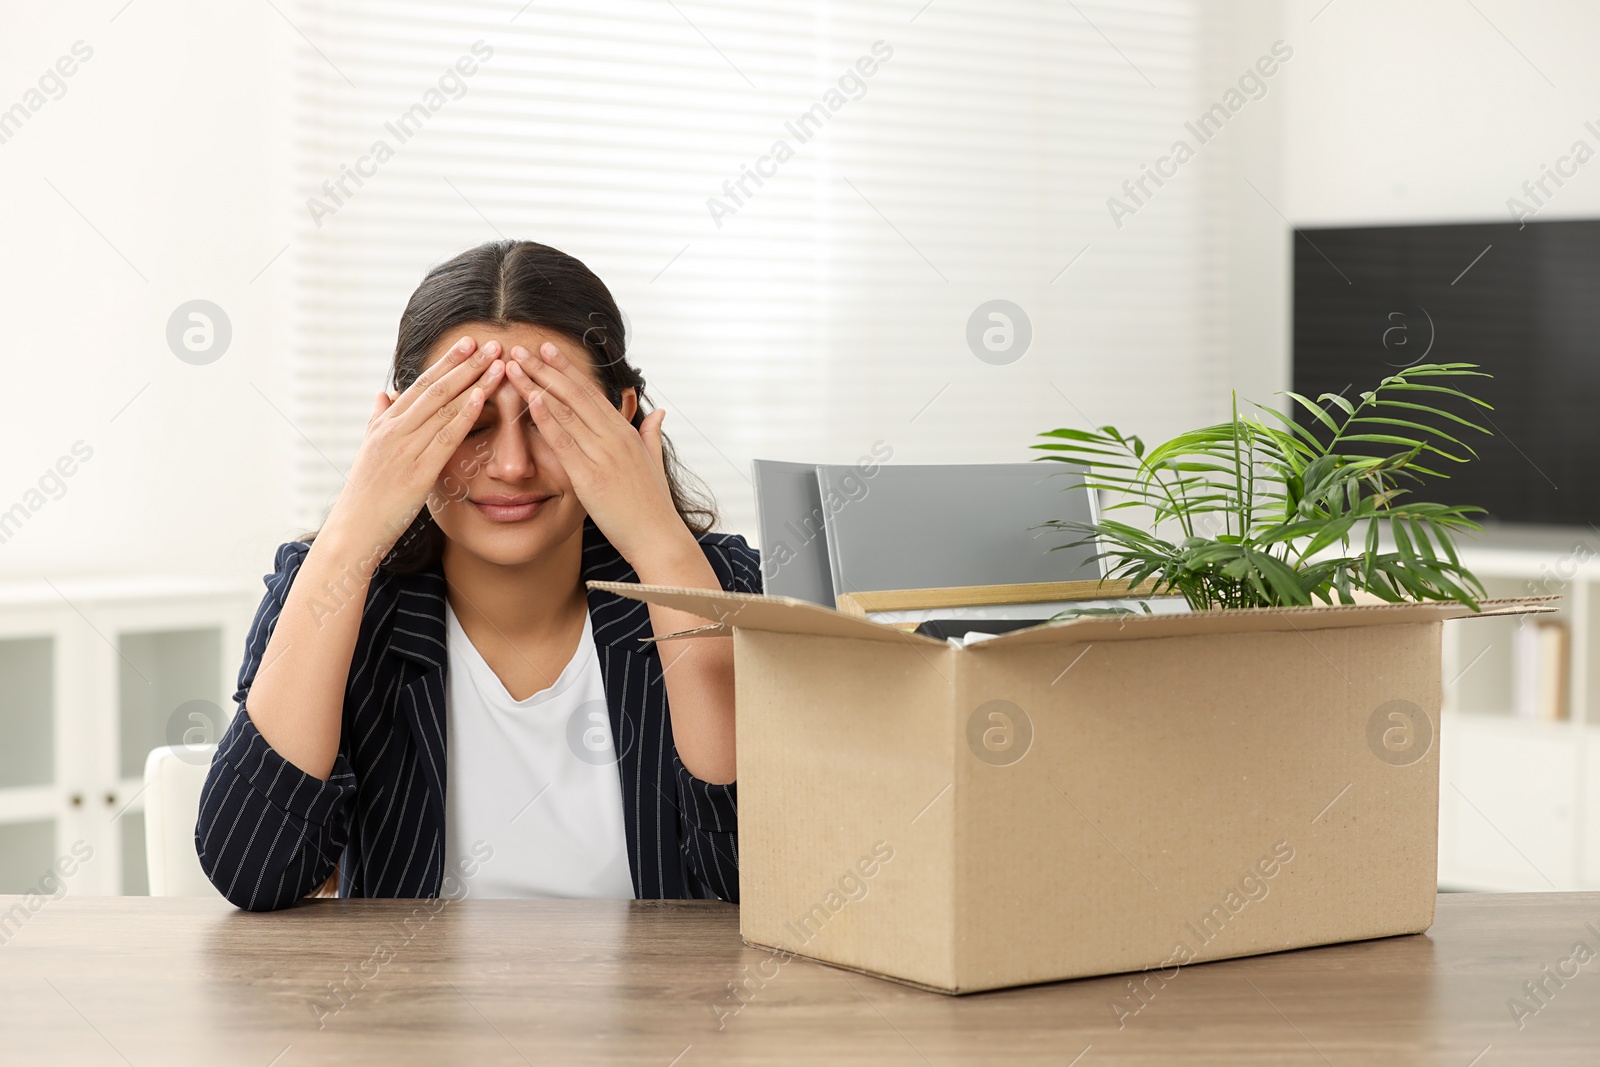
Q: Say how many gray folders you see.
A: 2